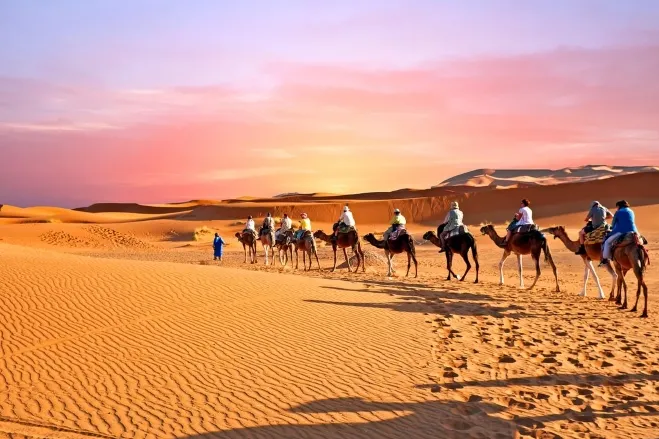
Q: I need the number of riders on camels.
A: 10